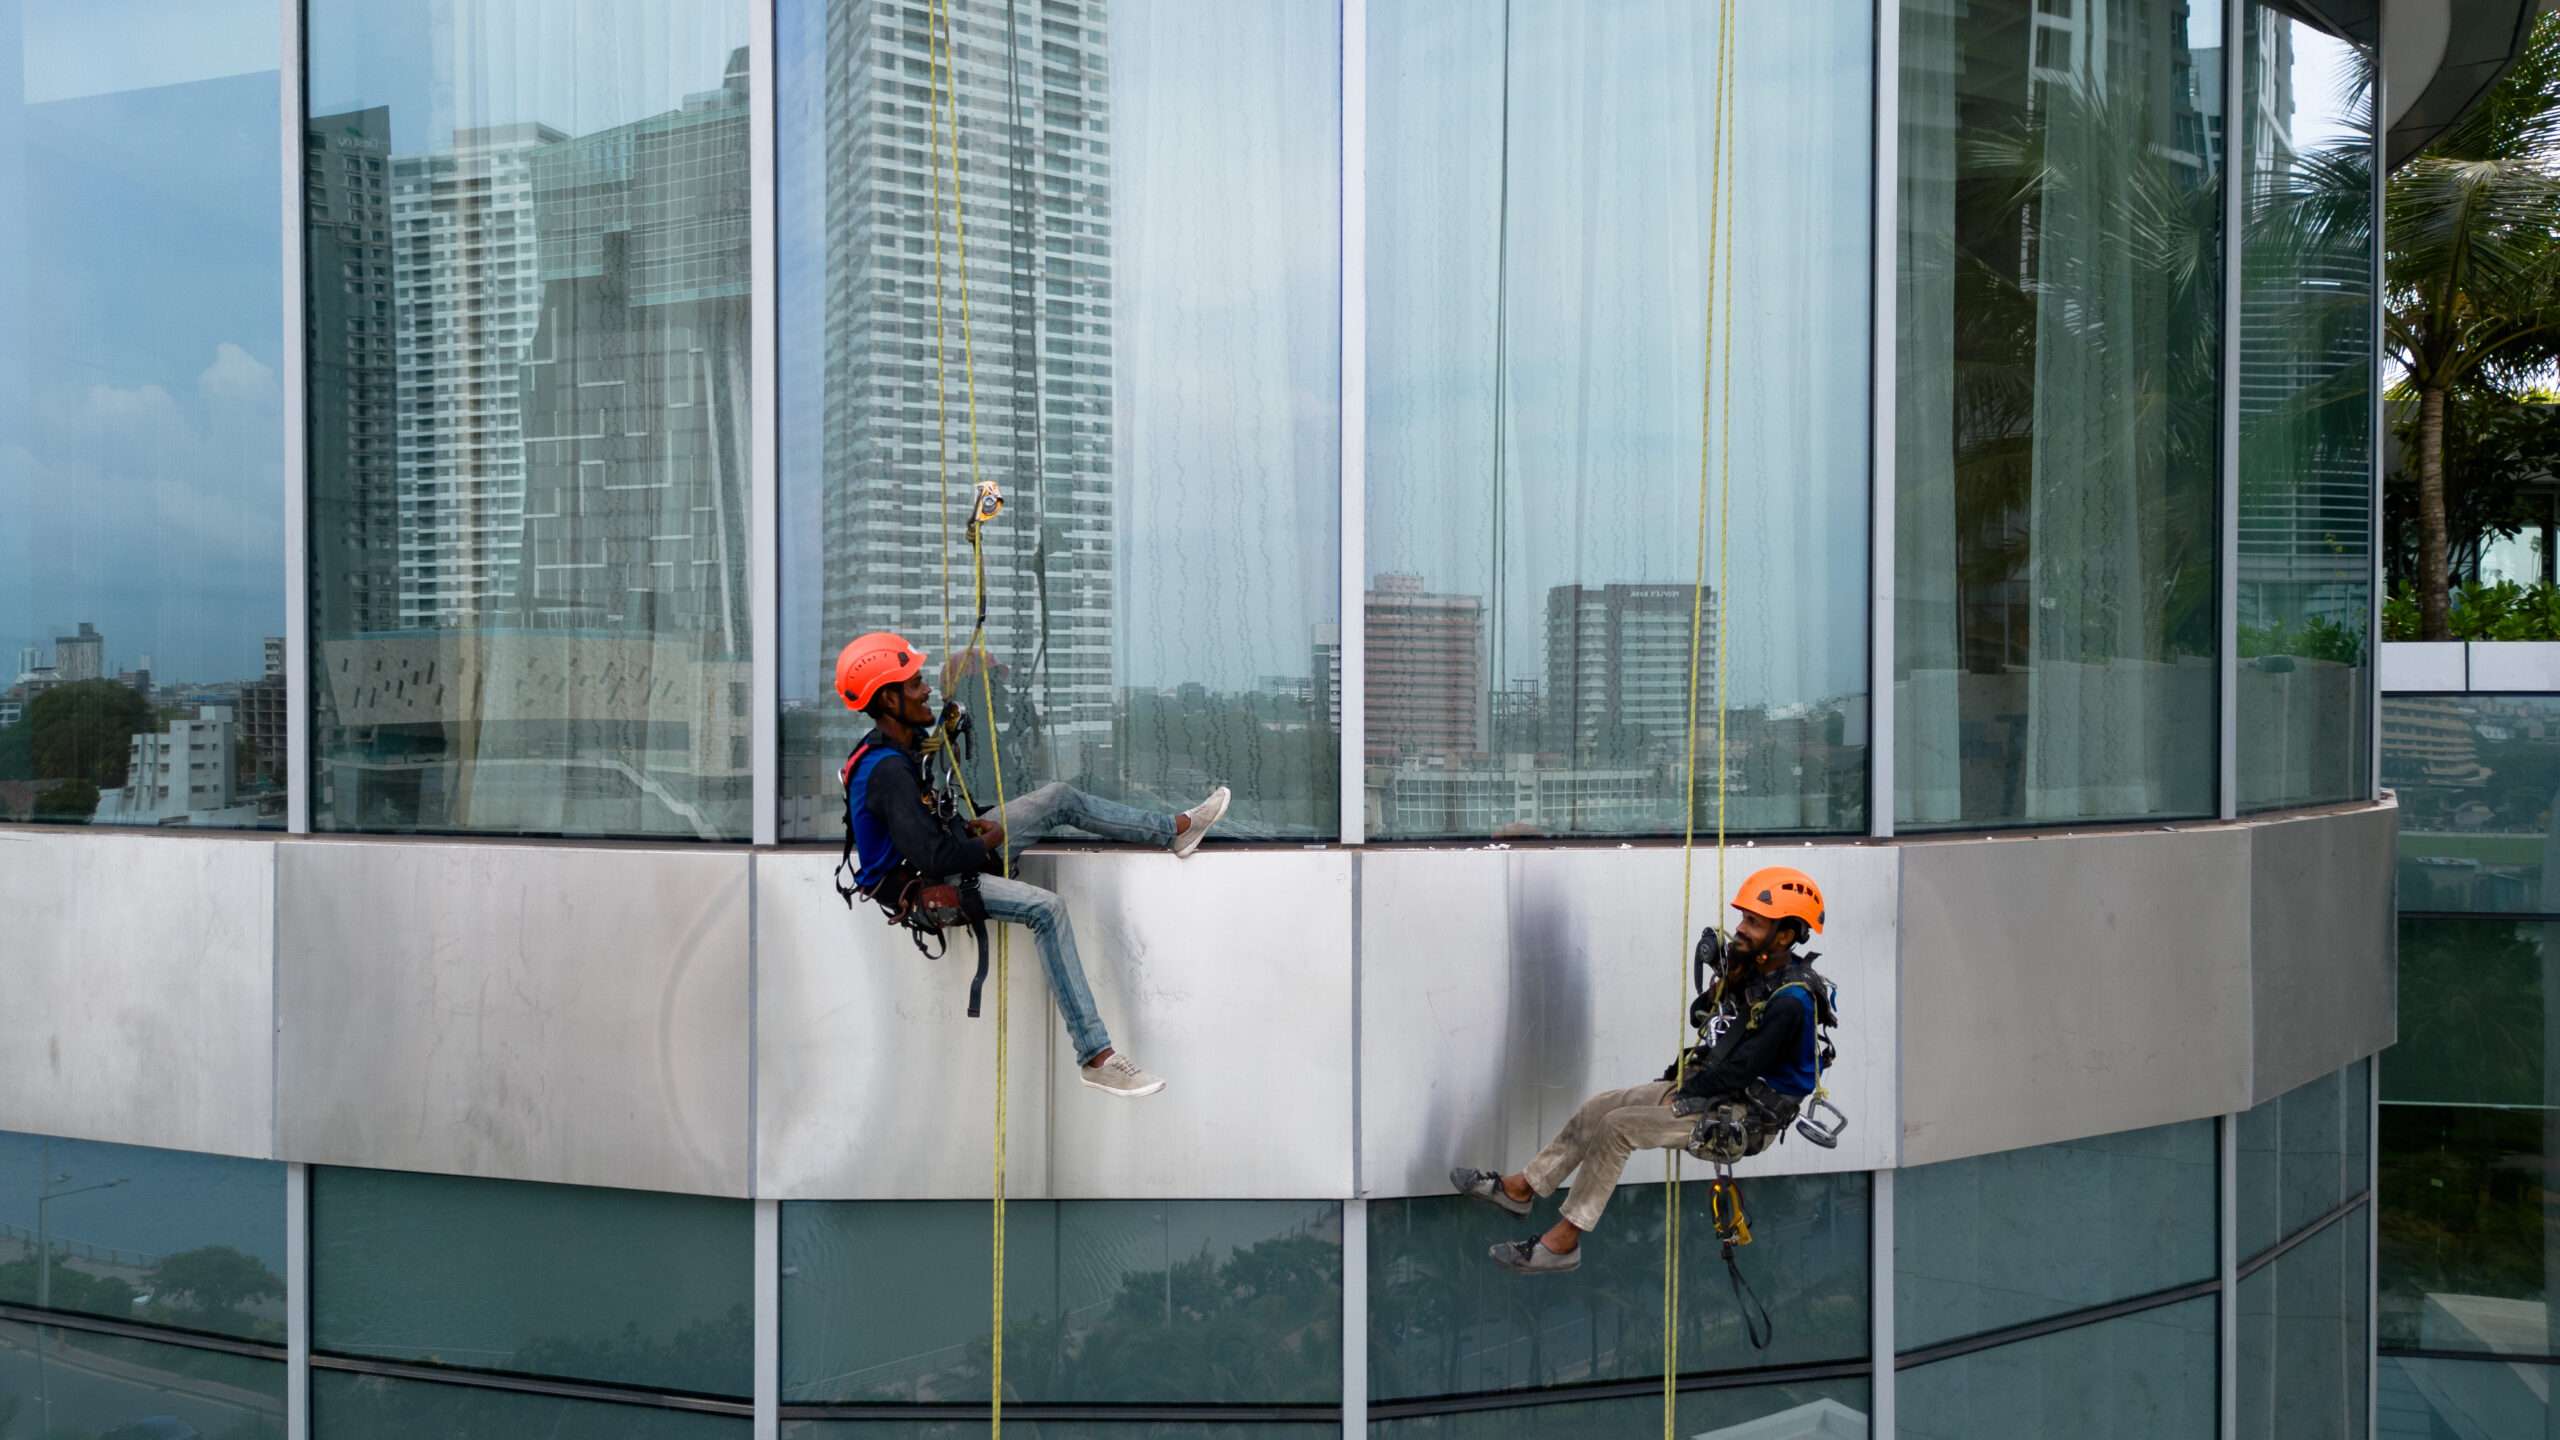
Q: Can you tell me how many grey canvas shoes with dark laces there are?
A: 2